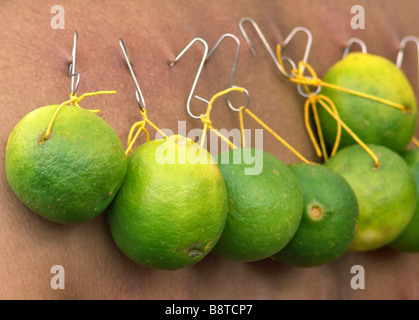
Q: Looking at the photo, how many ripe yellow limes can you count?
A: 0